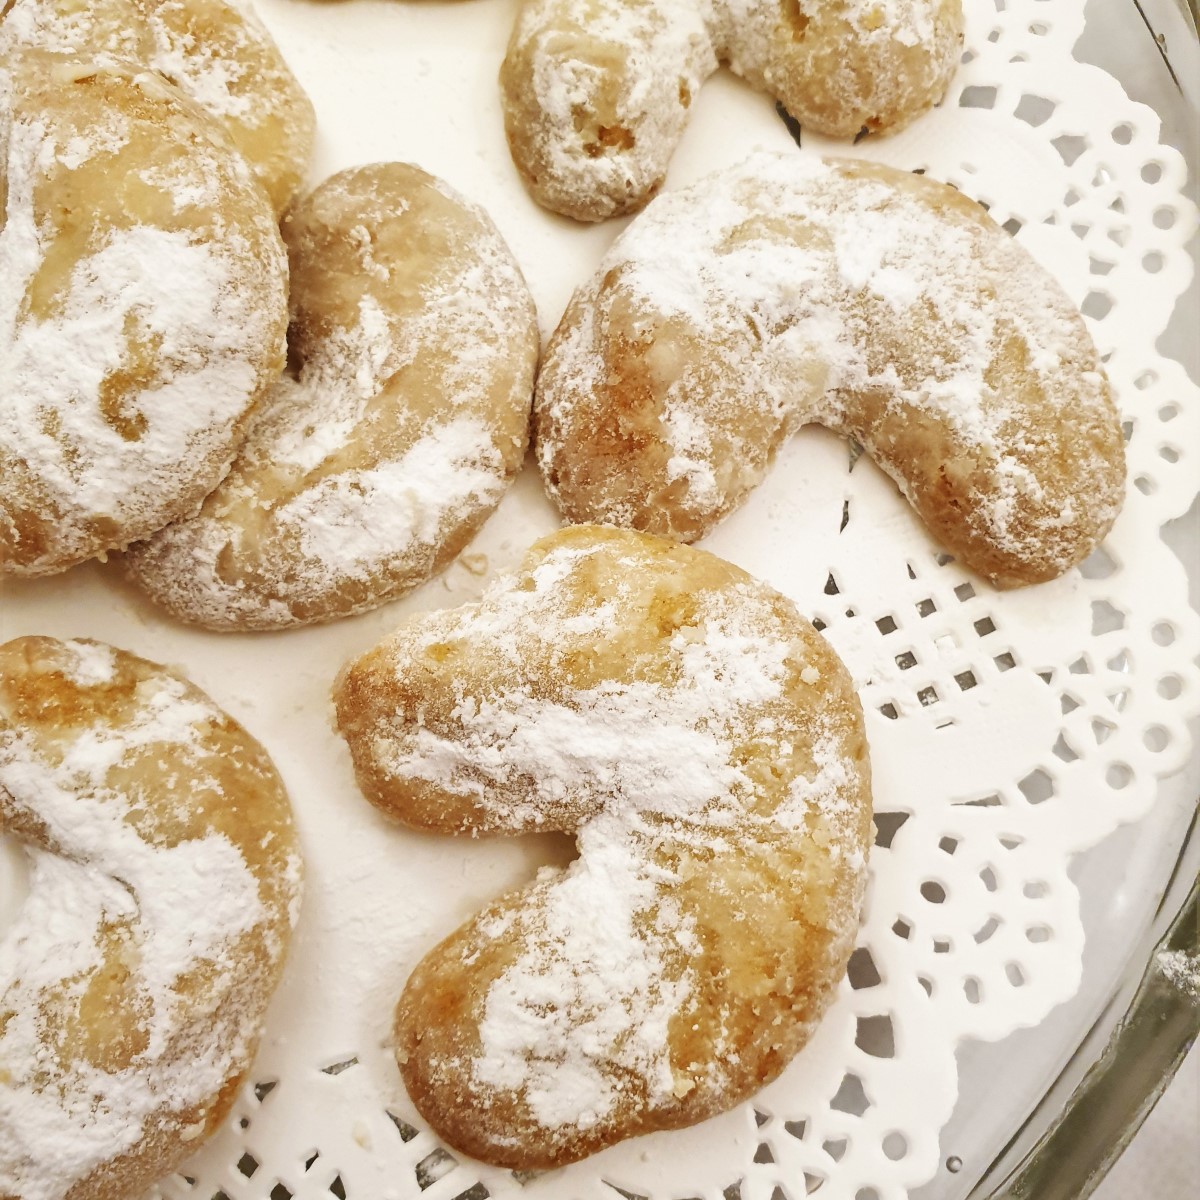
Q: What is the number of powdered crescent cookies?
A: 7